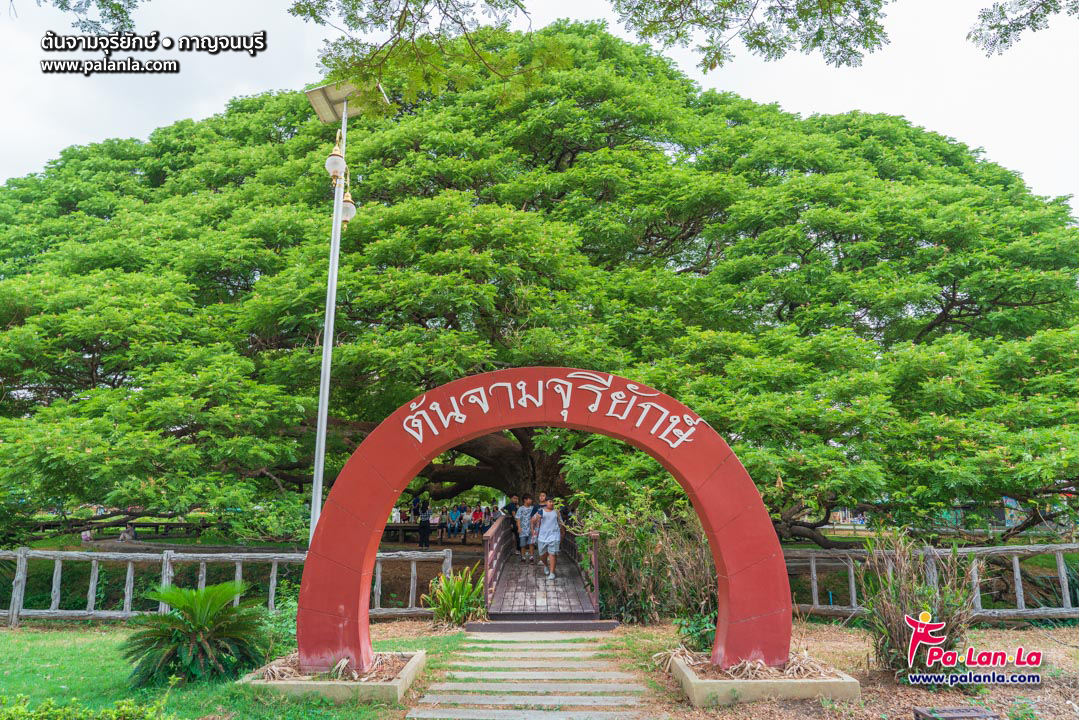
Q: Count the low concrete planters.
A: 2